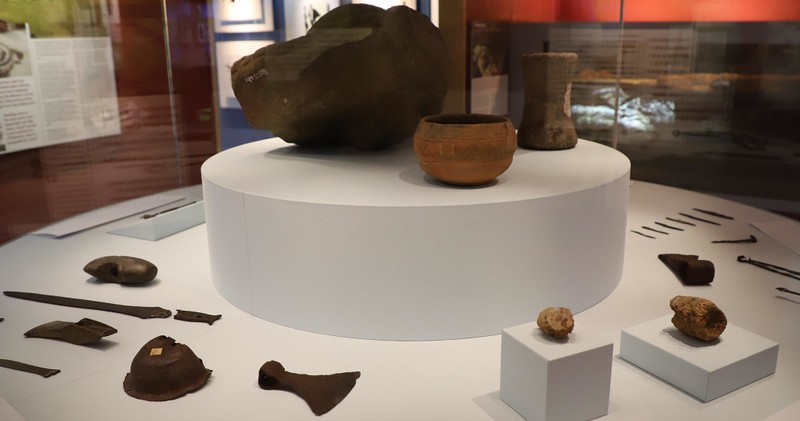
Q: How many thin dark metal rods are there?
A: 6